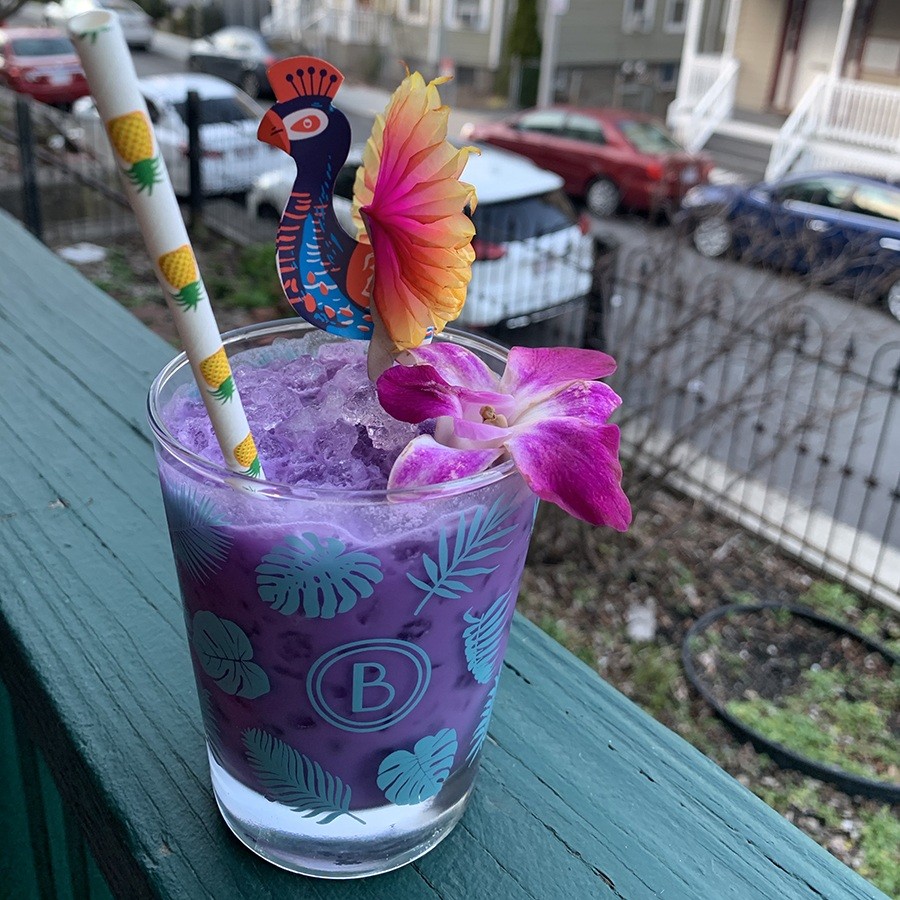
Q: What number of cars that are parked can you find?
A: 7